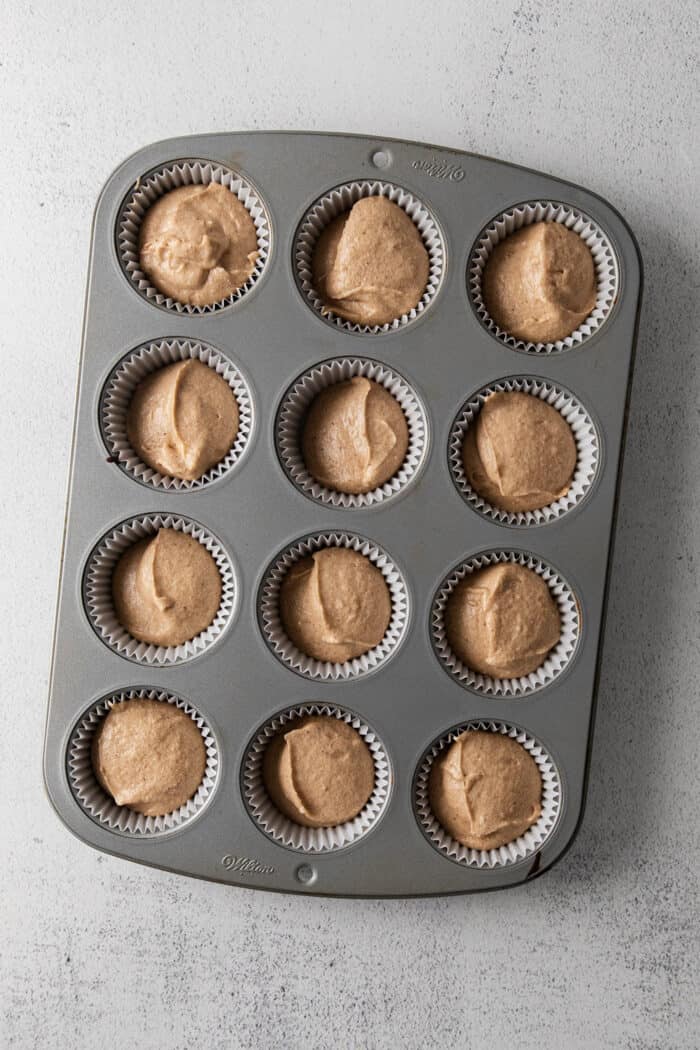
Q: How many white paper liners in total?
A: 12